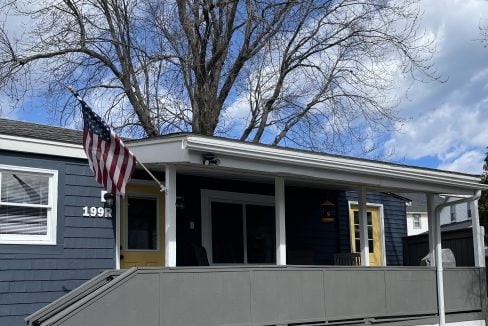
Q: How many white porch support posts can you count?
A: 5